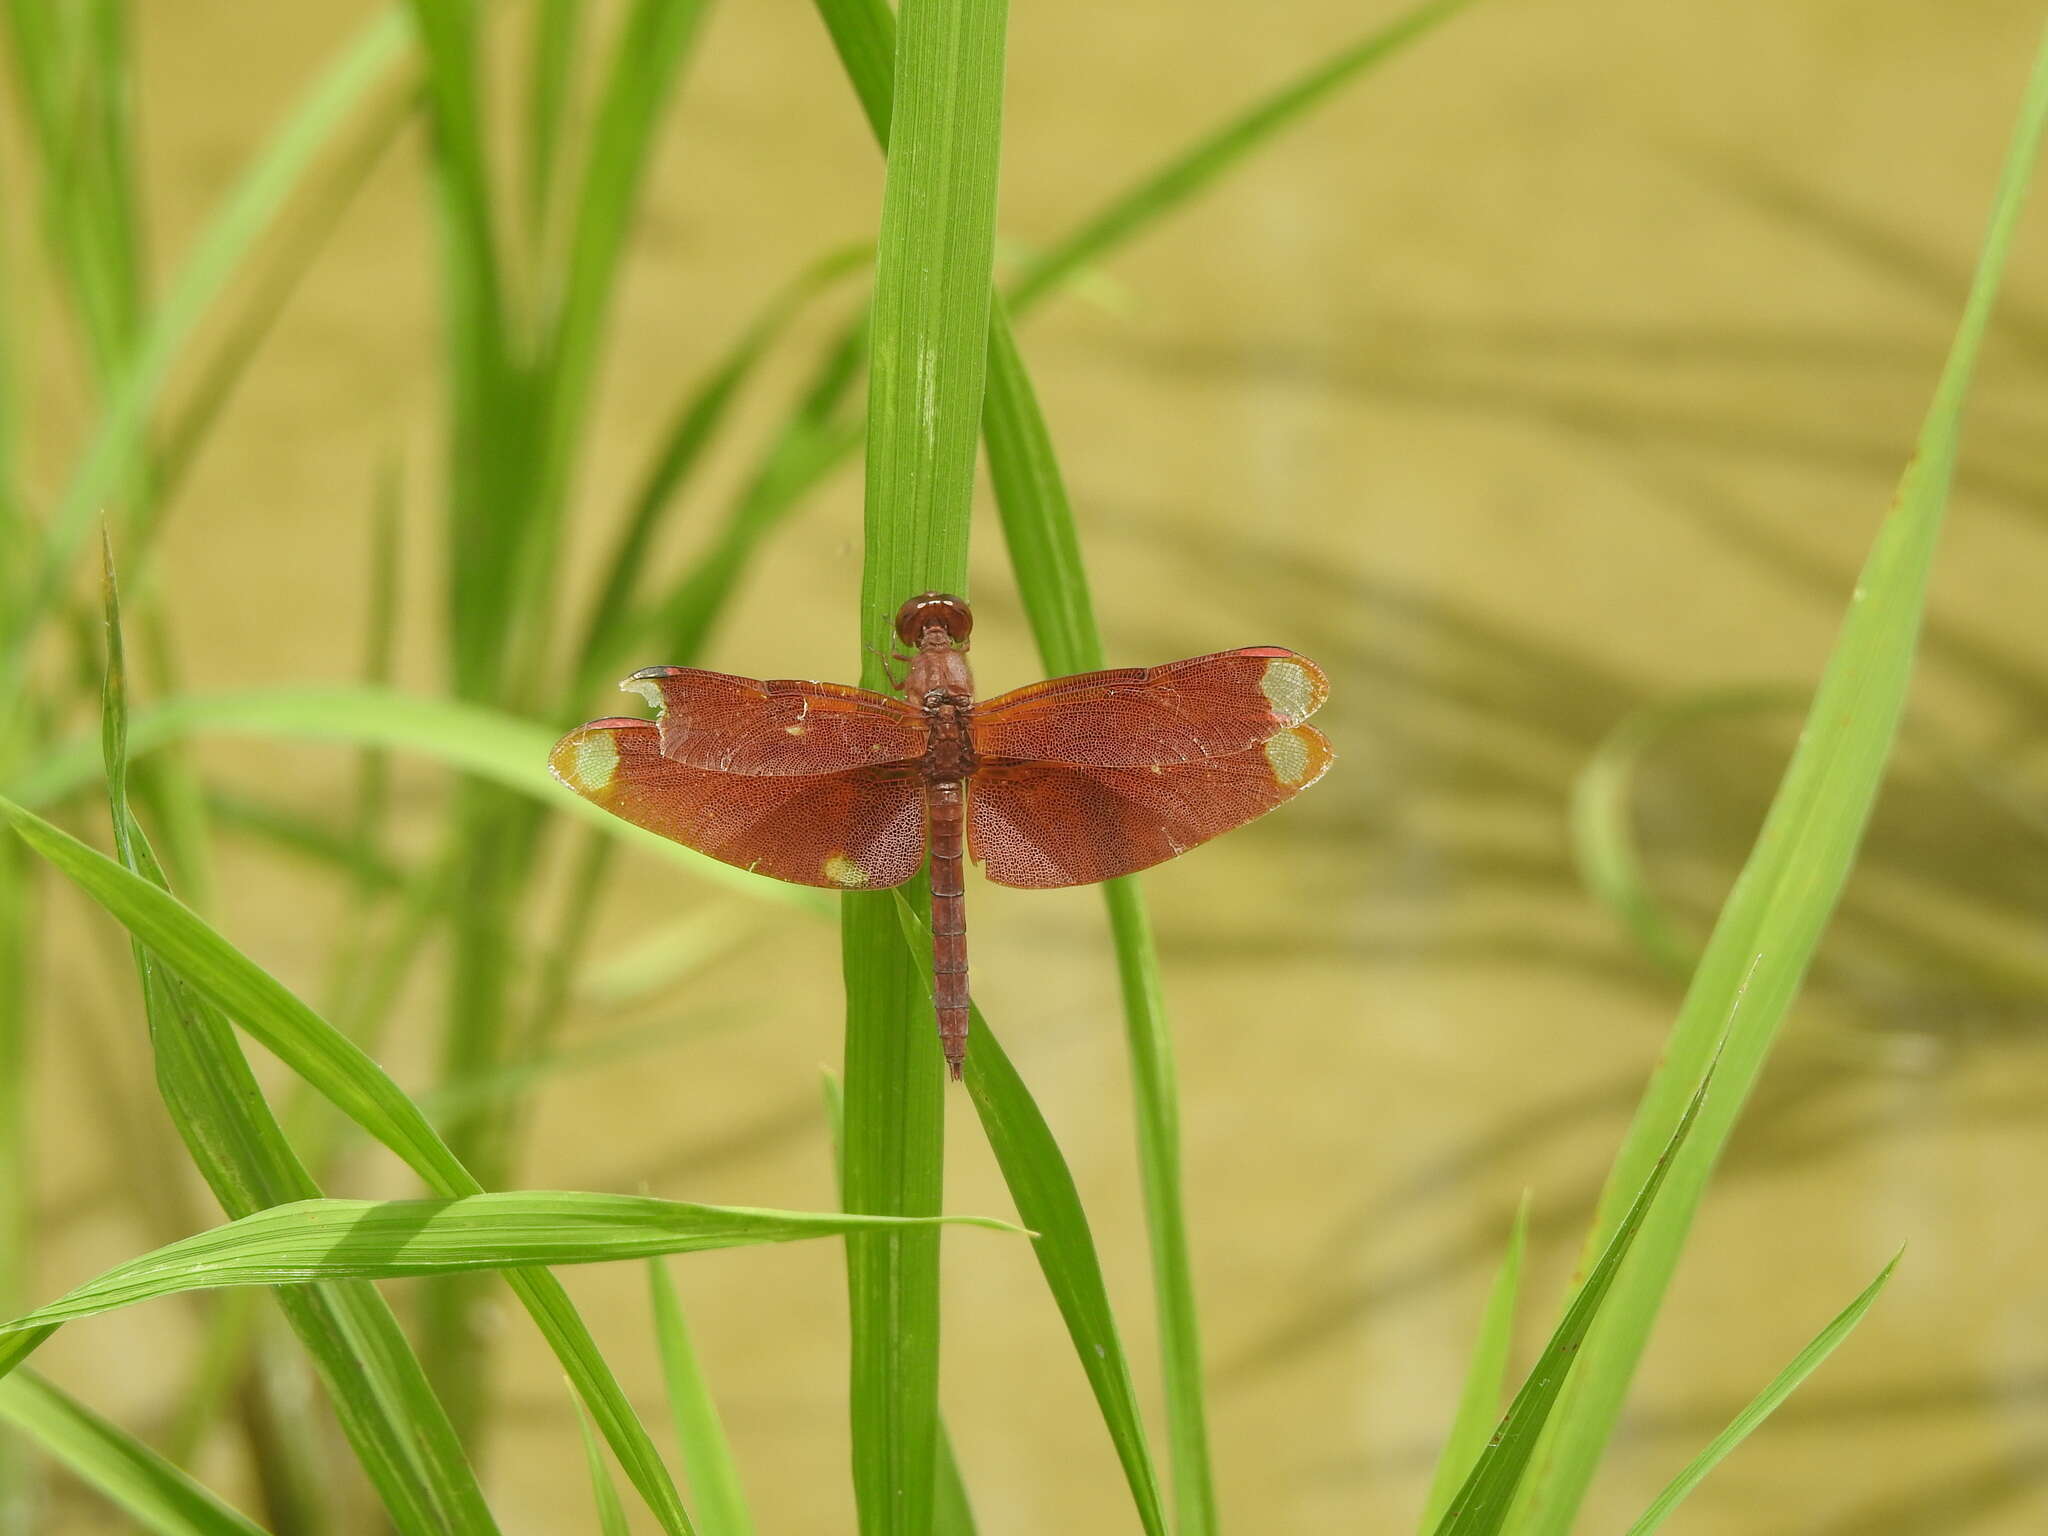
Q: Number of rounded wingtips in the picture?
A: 3